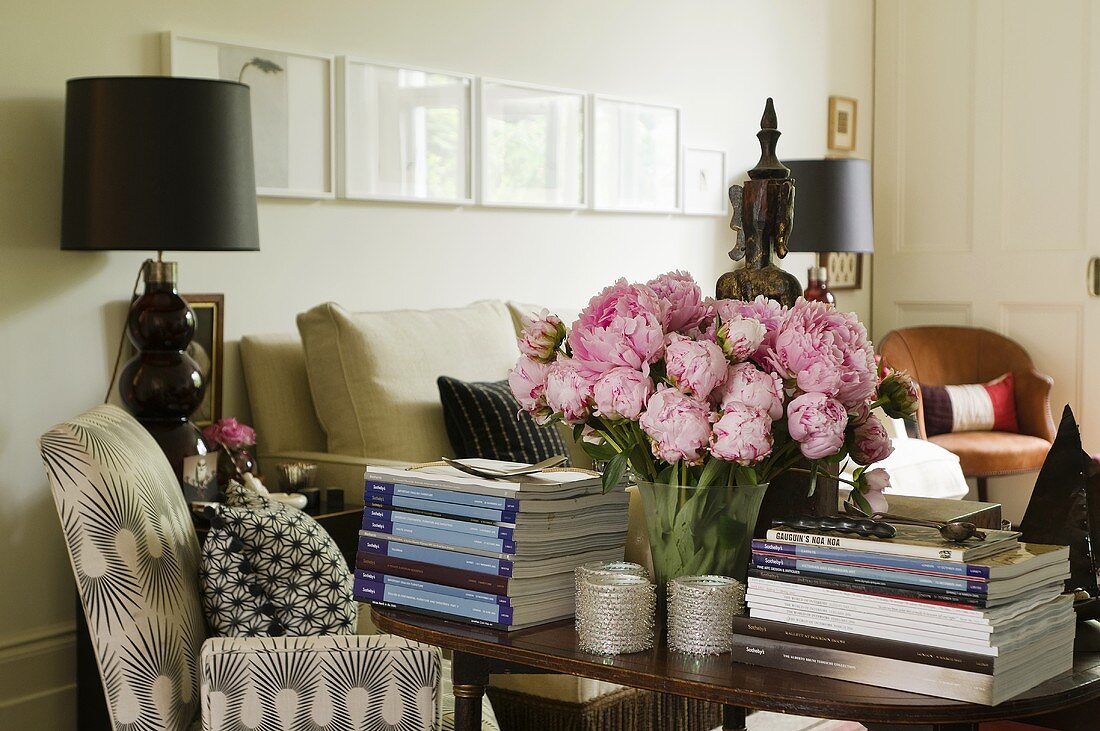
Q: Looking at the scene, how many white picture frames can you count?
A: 5